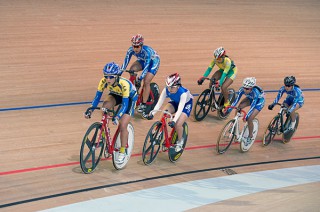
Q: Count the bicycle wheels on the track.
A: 11